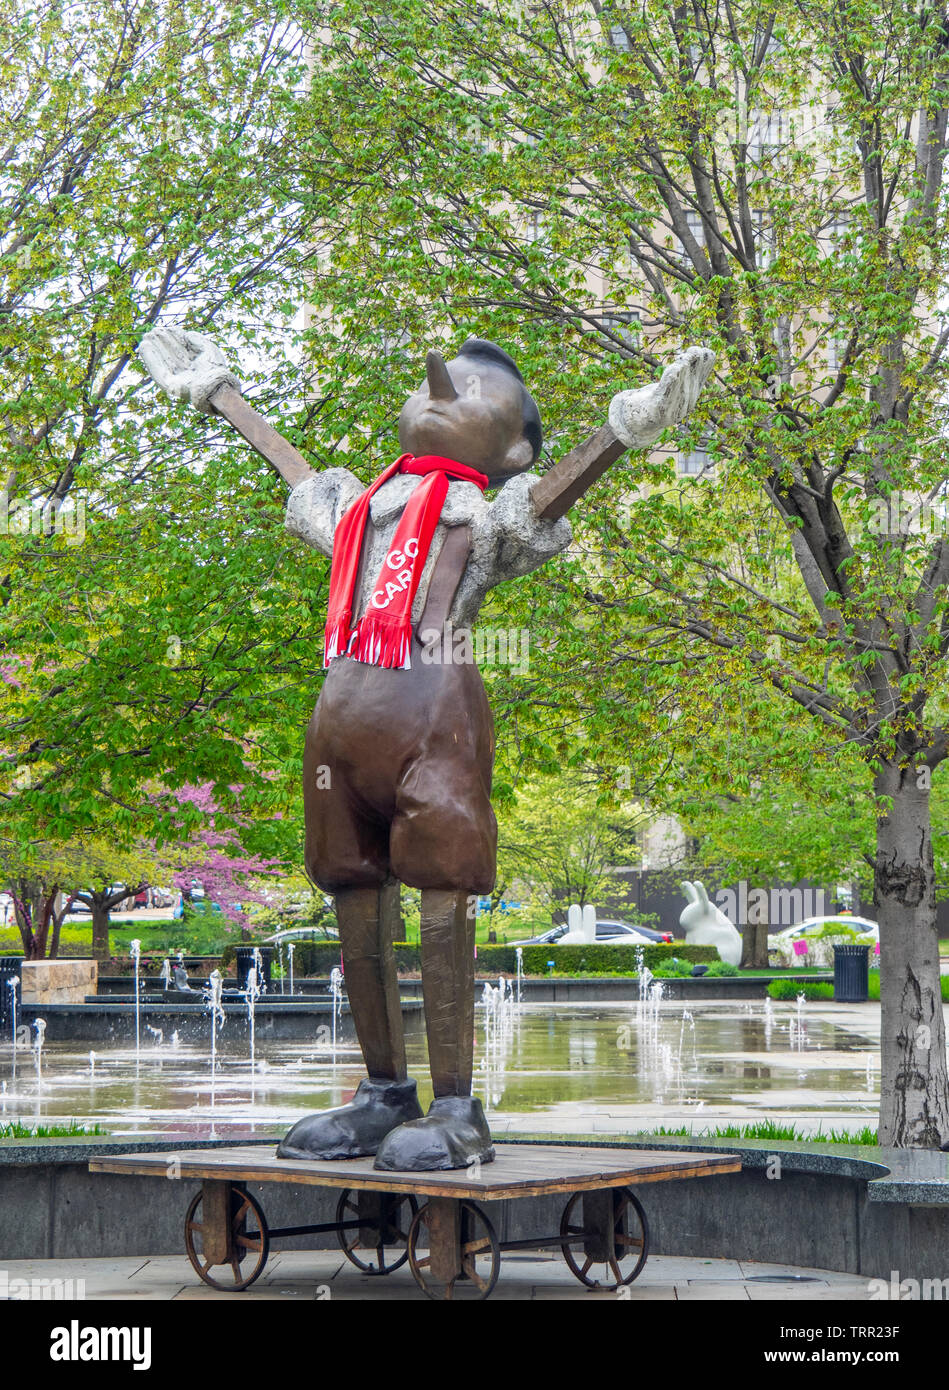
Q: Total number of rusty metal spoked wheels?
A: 4